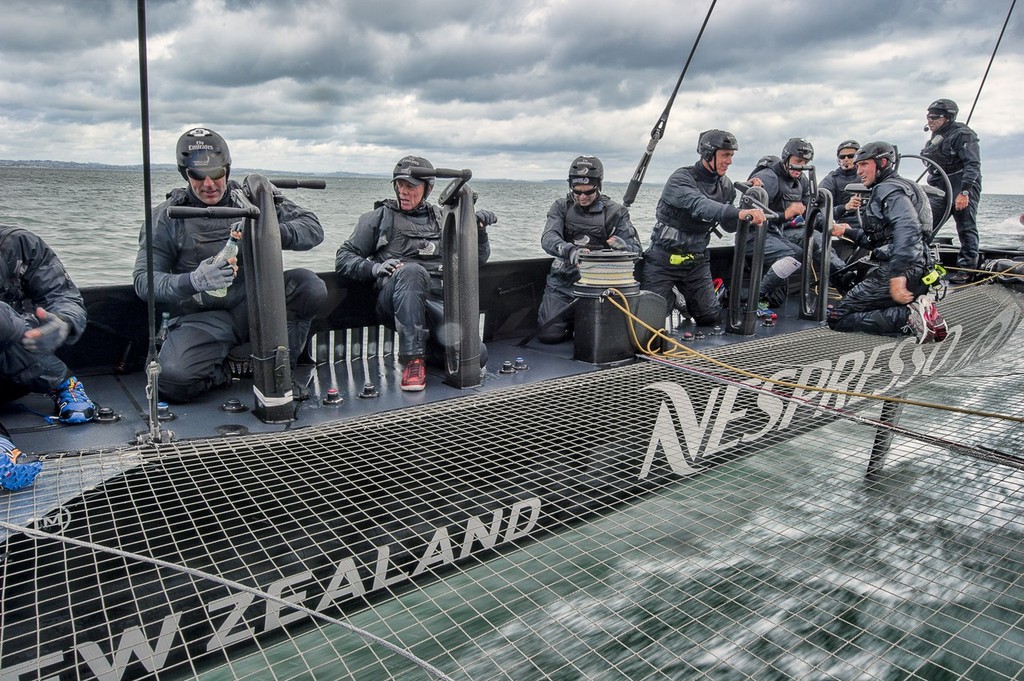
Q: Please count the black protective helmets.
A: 9